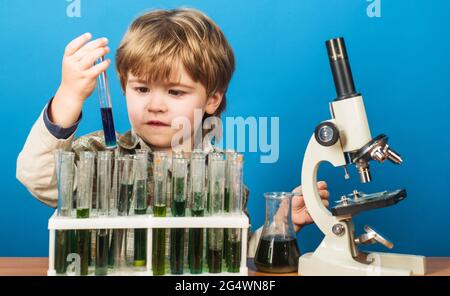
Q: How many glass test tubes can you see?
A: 11